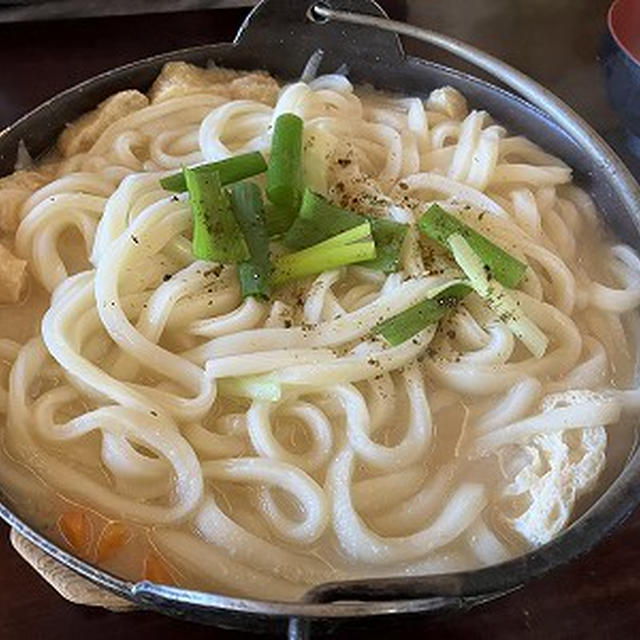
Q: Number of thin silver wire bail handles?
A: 1